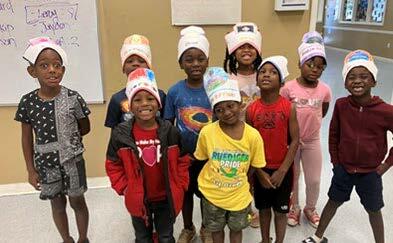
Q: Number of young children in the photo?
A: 9